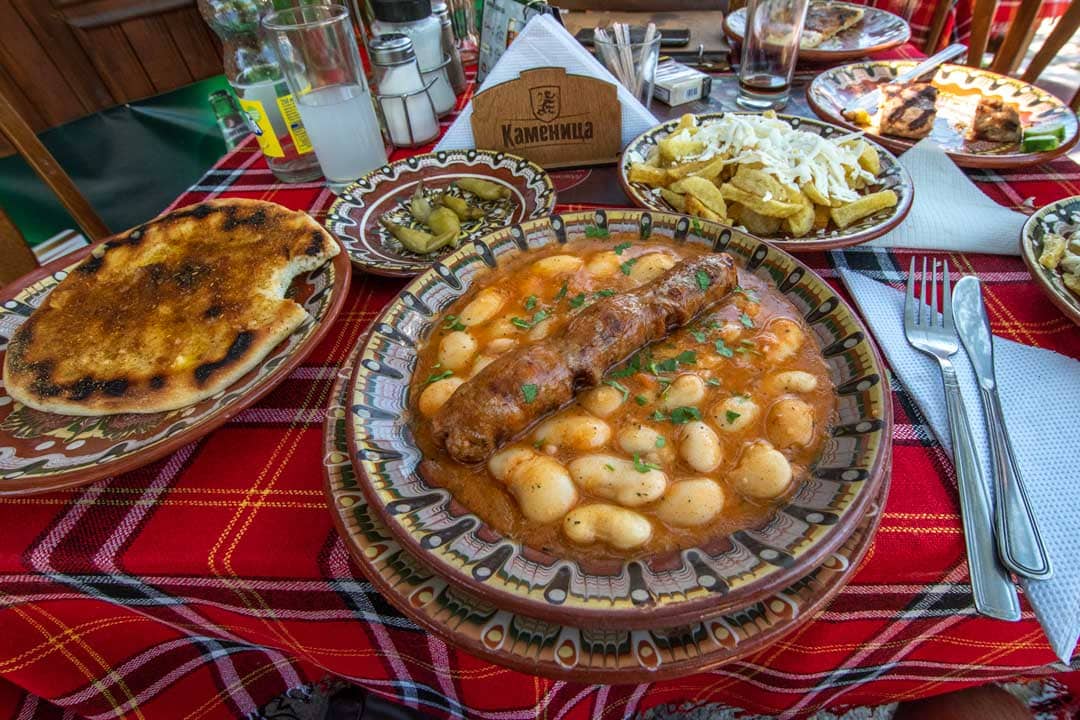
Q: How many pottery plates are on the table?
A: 8